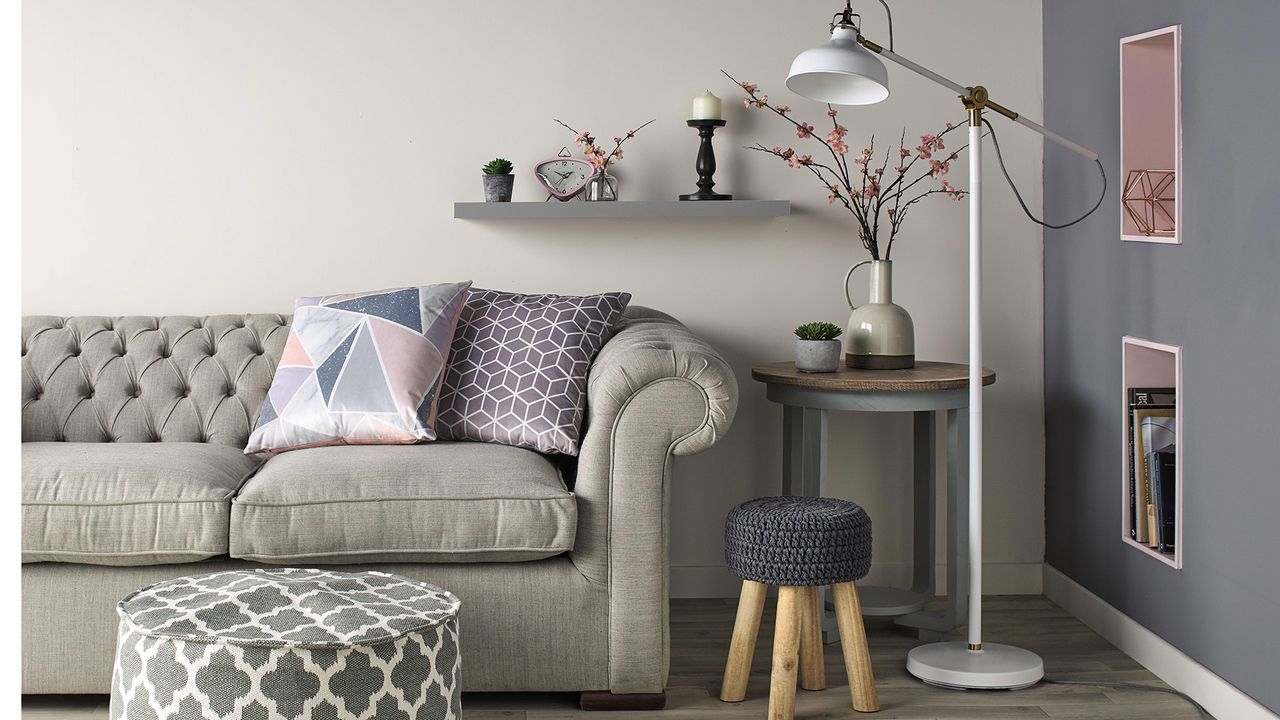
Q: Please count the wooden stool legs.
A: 4